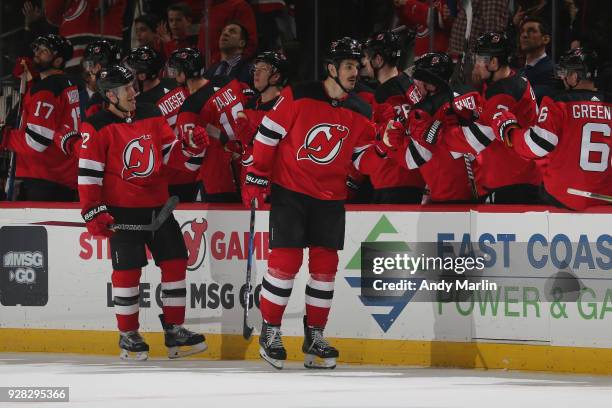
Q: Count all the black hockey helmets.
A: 11